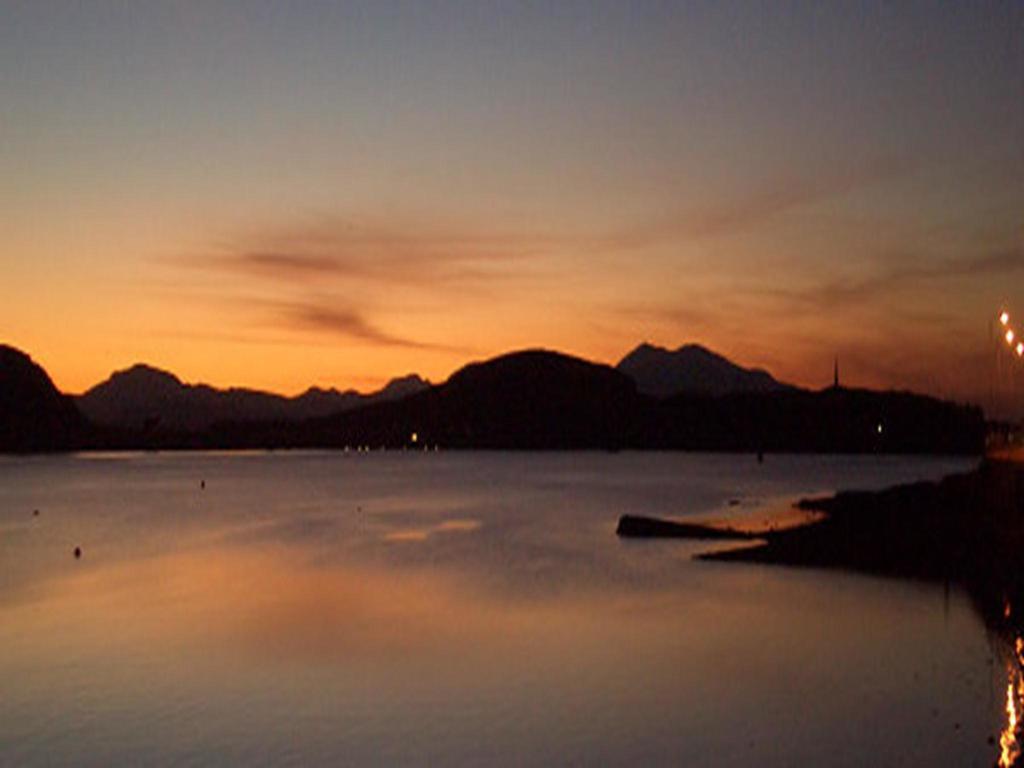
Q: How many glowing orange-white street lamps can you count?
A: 3